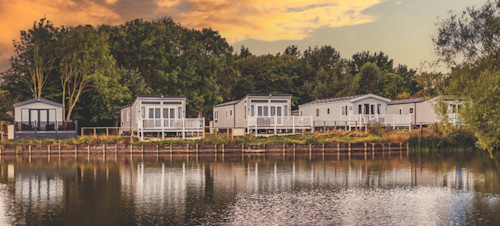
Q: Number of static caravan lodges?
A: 5